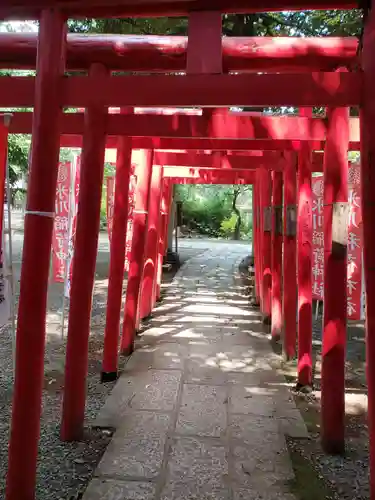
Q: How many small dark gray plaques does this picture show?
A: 3